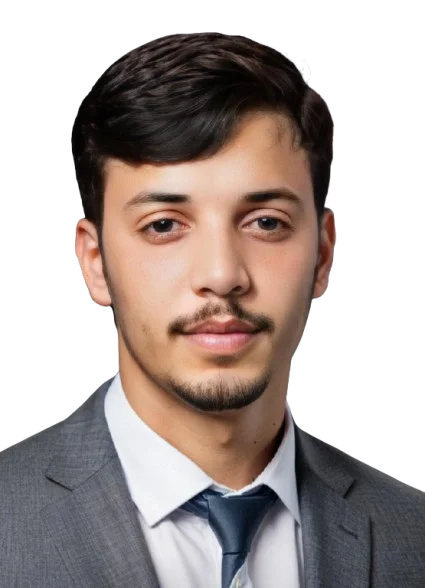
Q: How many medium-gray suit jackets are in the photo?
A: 1